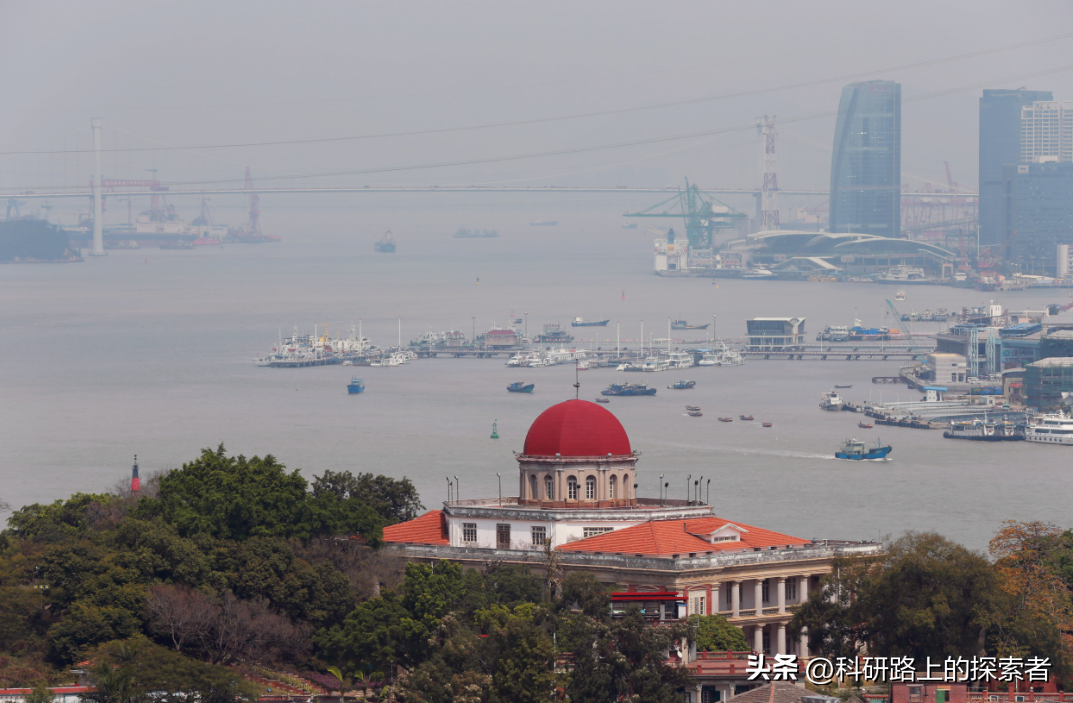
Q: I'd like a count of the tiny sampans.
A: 8